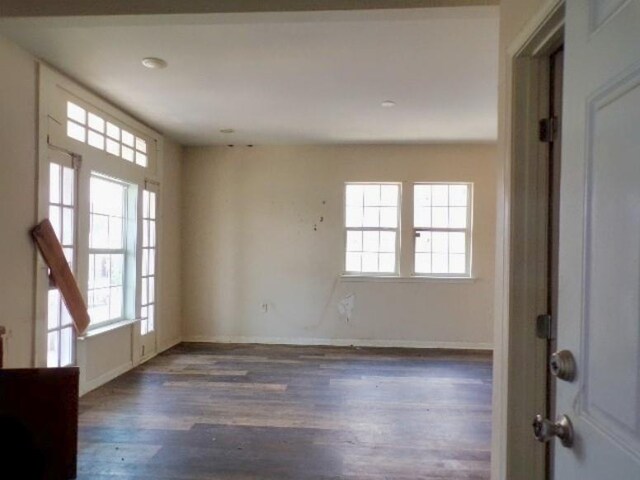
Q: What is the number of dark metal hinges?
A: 2